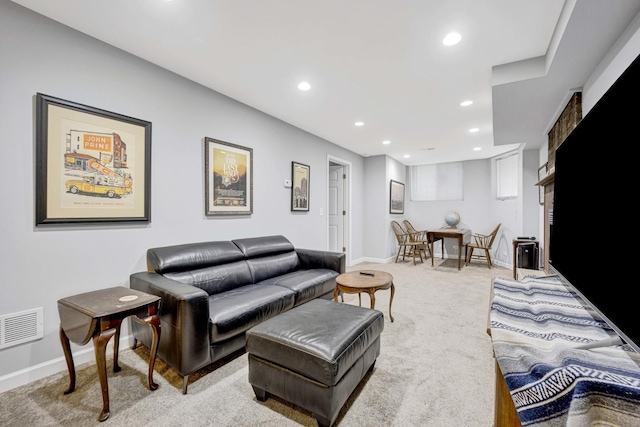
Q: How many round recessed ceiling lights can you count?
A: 8